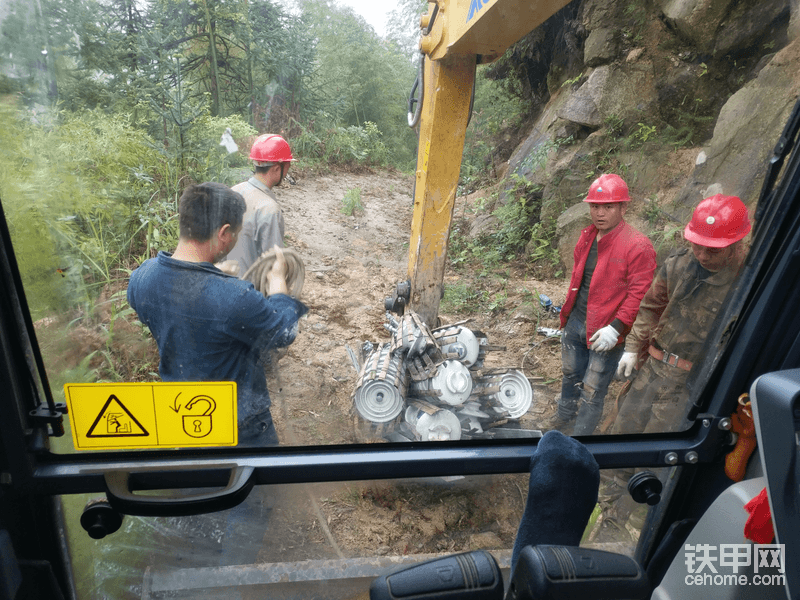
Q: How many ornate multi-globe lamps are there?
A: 0